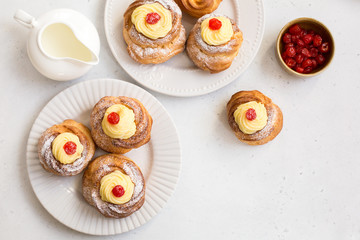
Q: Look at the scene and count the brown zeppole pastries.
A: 7